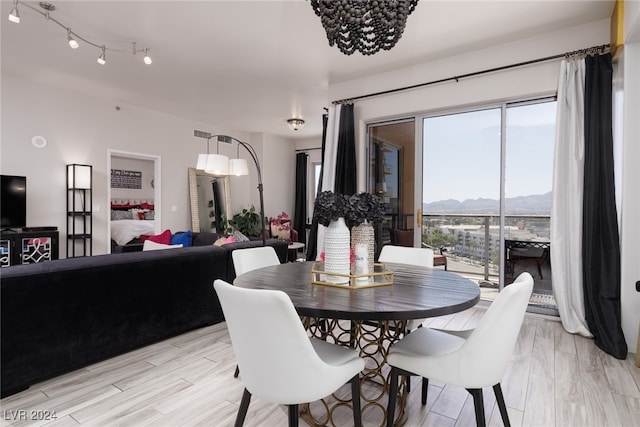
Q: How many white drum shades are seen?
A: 3